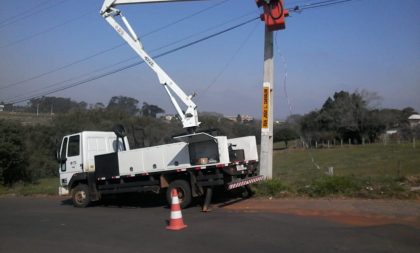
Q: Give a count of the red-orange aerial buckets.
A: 1